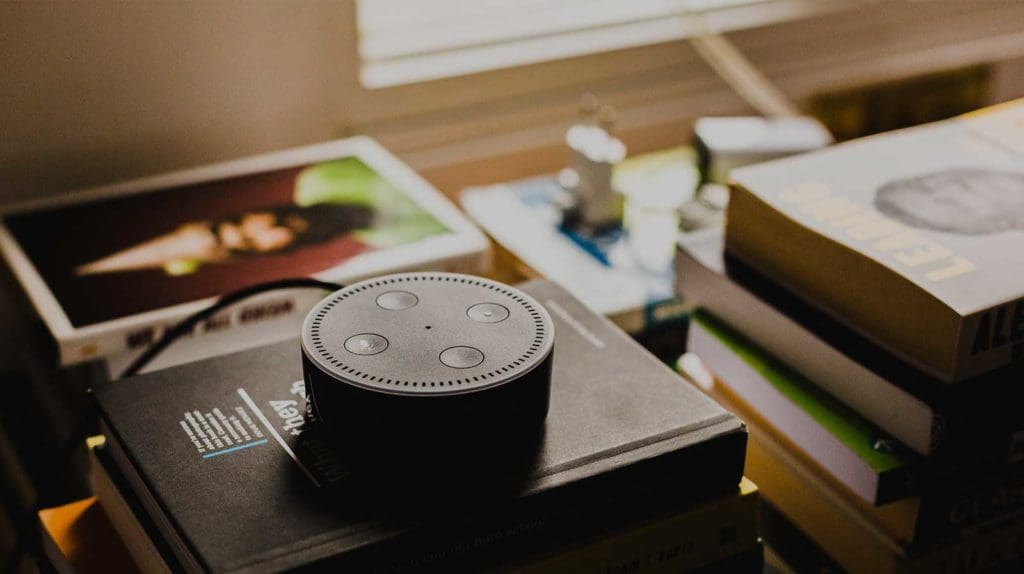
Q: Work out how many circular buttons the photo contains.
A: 4